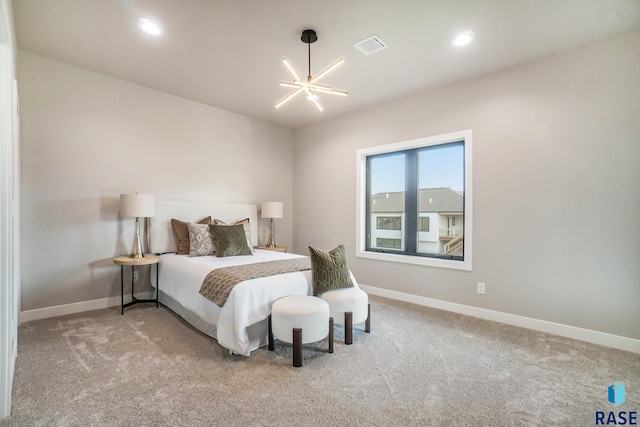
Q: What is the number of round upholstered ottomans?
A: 2